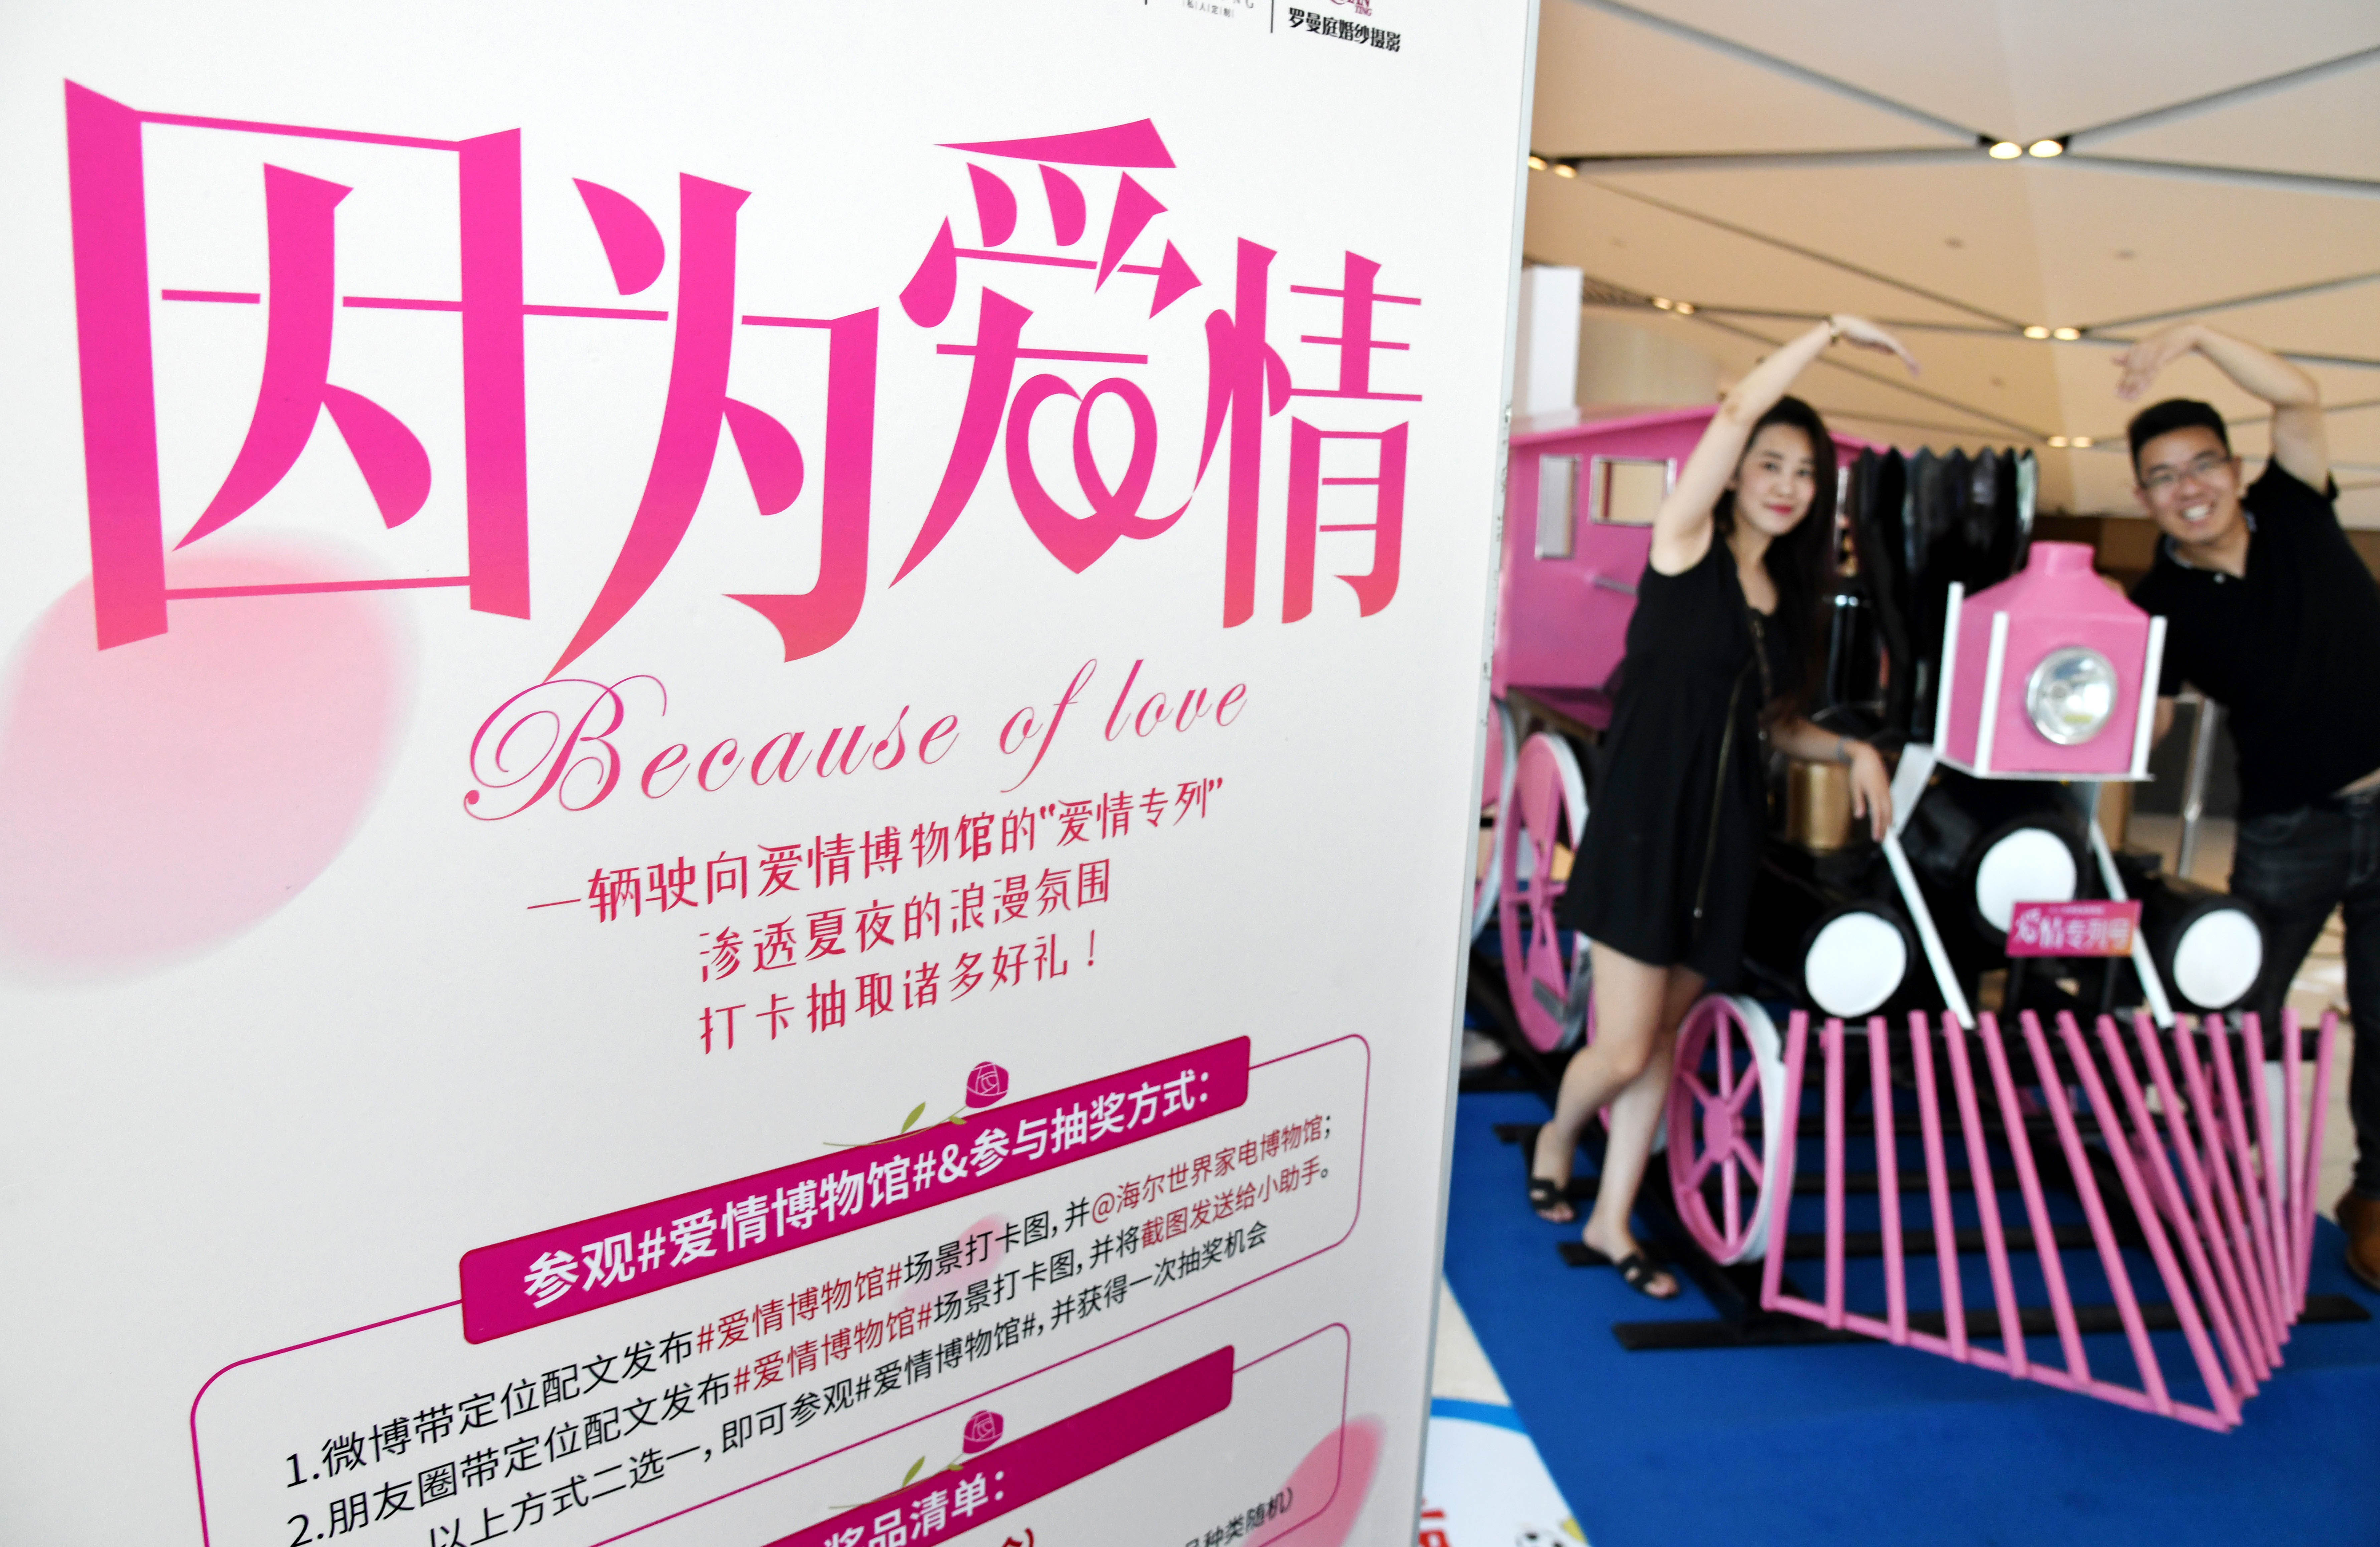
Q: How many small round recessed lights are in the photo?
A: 10